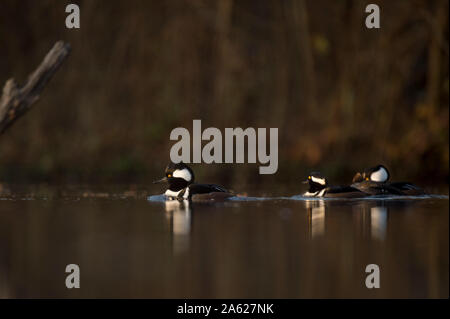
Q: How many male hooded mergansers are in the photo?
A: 3